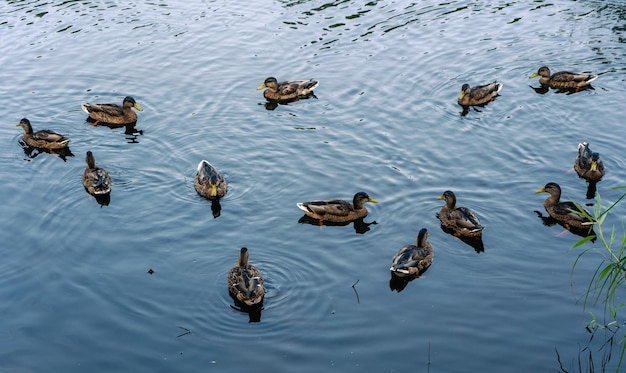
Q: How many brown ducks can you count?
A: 13